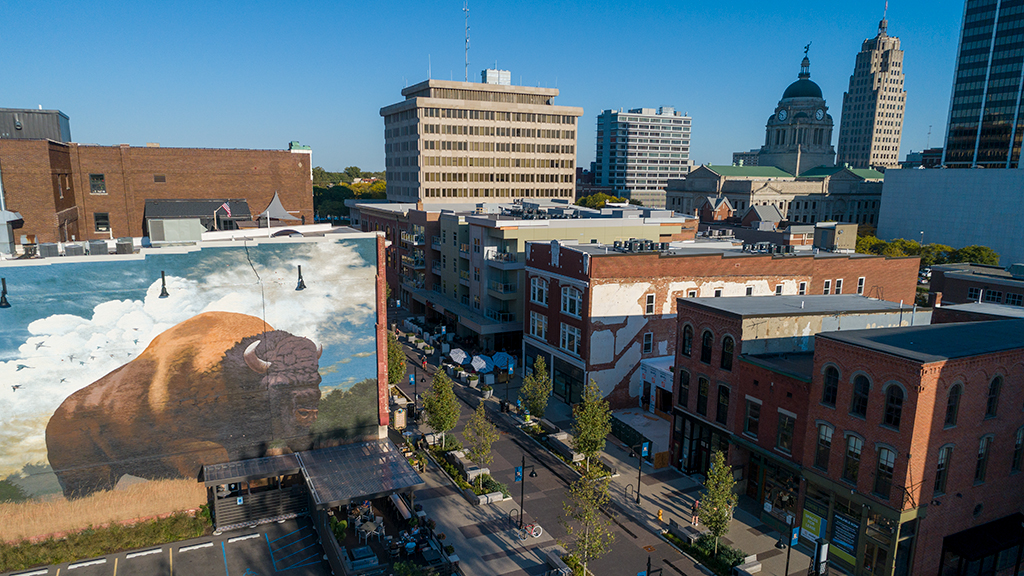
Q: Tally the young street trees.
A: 7